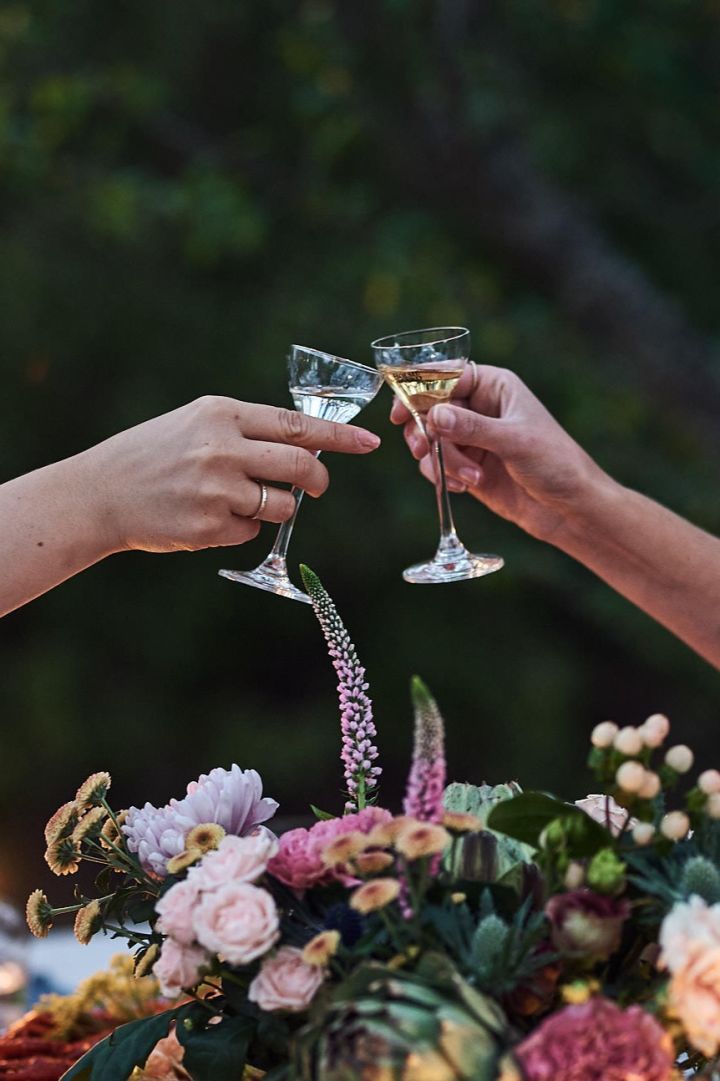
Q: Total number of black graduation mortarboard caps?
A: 0